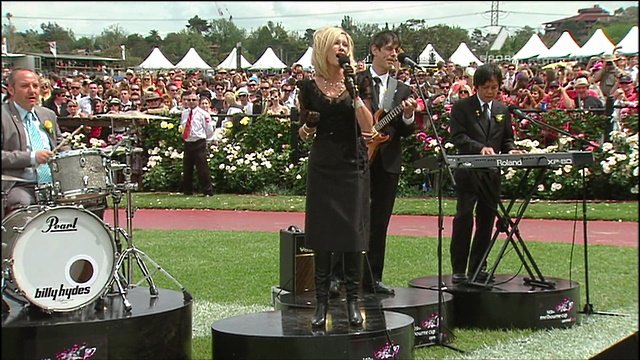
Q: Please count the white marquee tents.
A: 11